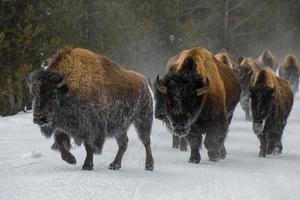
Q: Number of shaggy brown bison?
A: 8